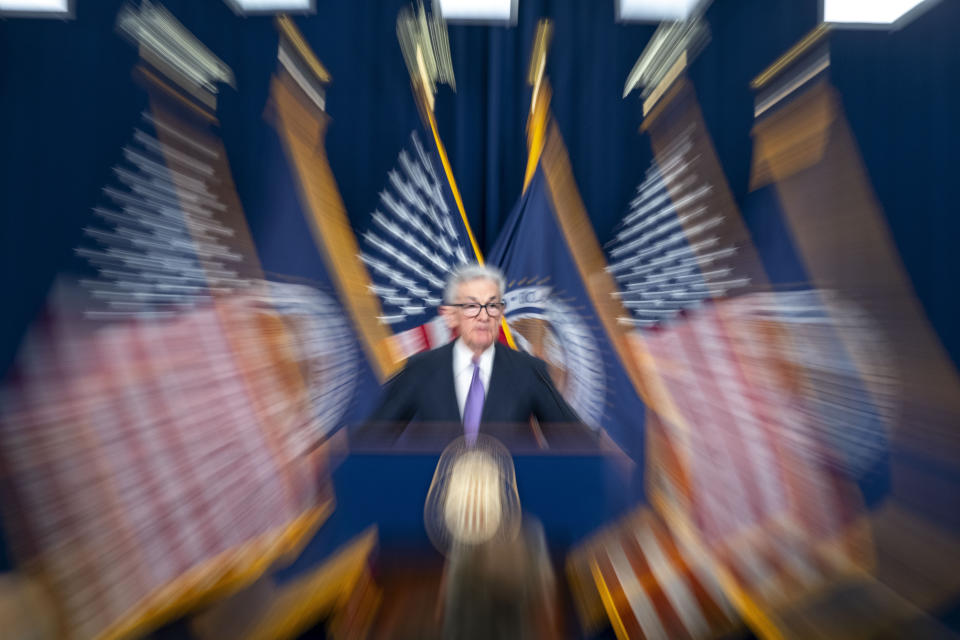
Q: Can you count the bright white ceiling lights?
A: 5